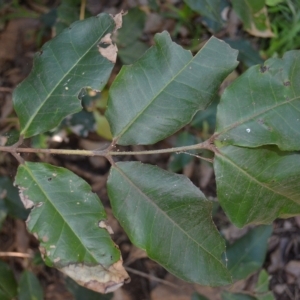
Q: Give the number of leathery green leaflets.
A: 6